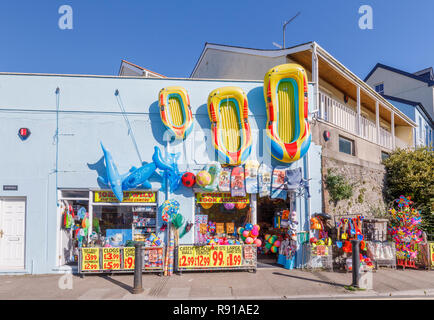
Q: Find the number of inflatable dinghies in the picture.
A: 3